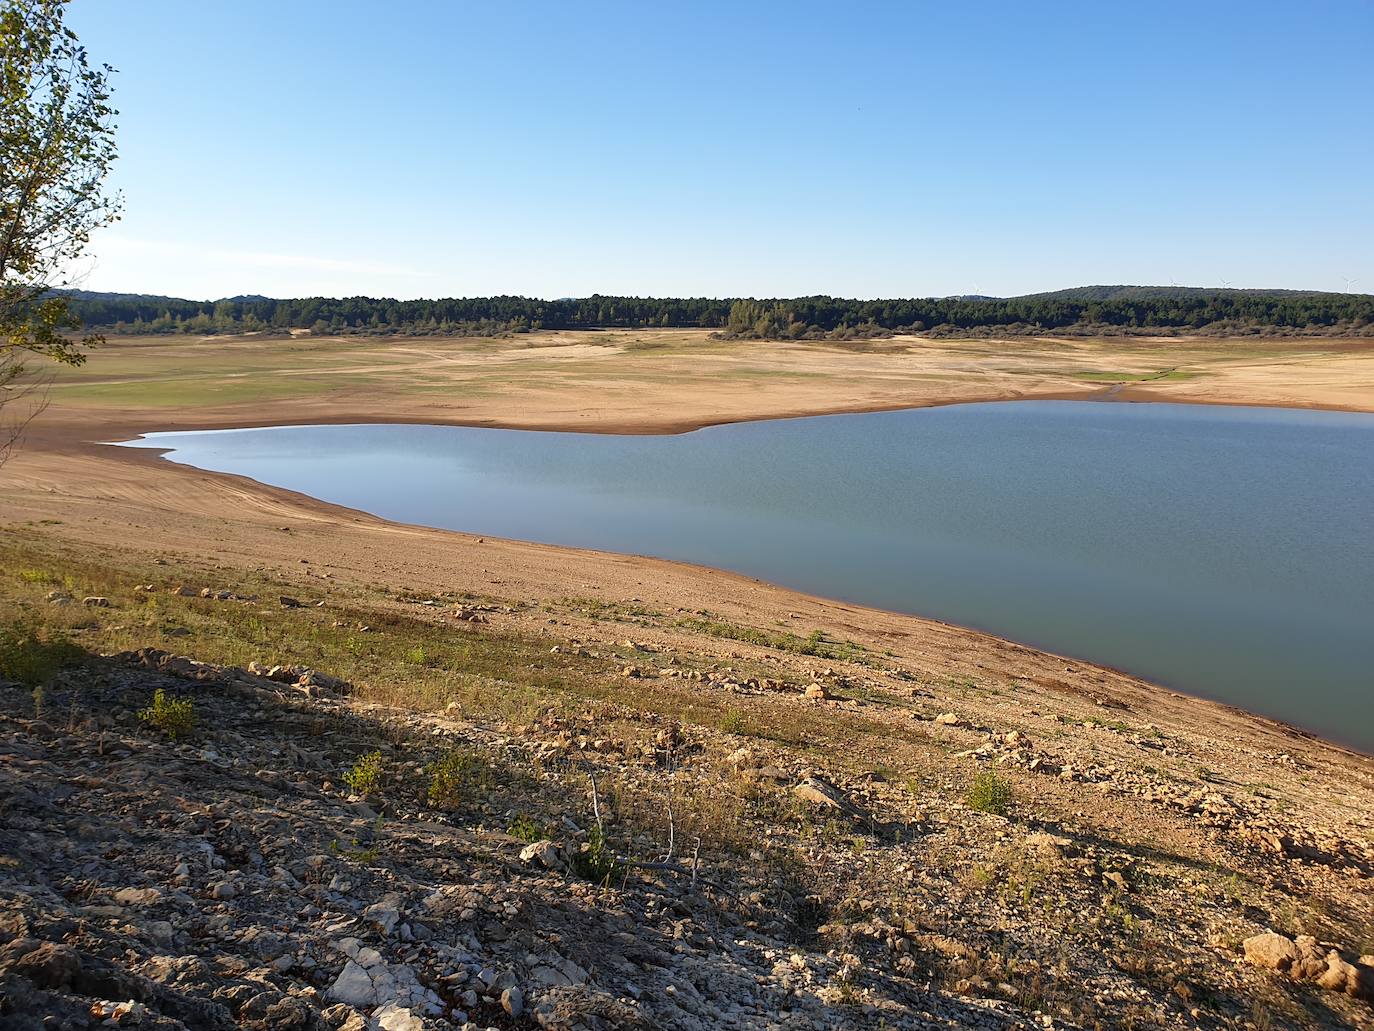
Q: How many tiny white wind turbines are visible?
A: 4